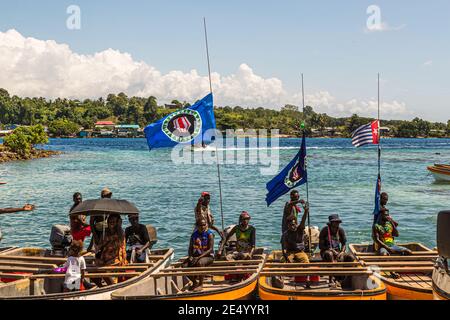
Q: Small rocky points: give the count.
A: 1